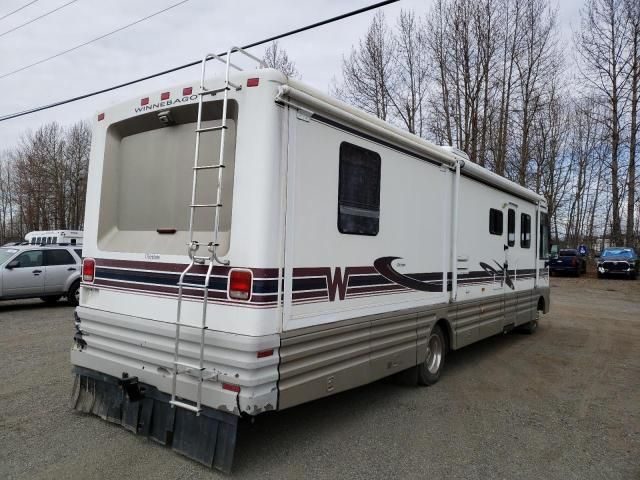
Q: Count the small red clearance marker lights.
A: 5